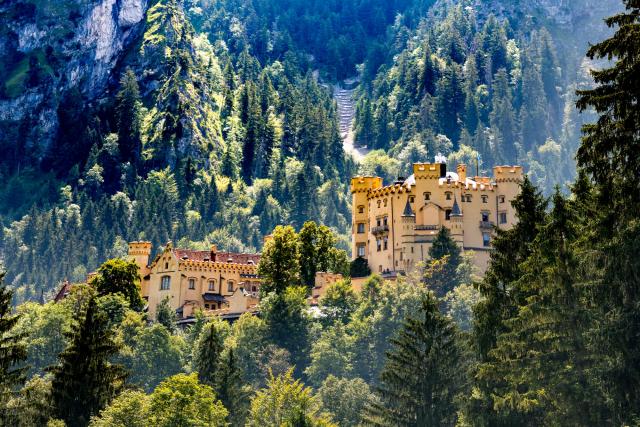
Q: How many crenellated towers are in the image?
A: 4